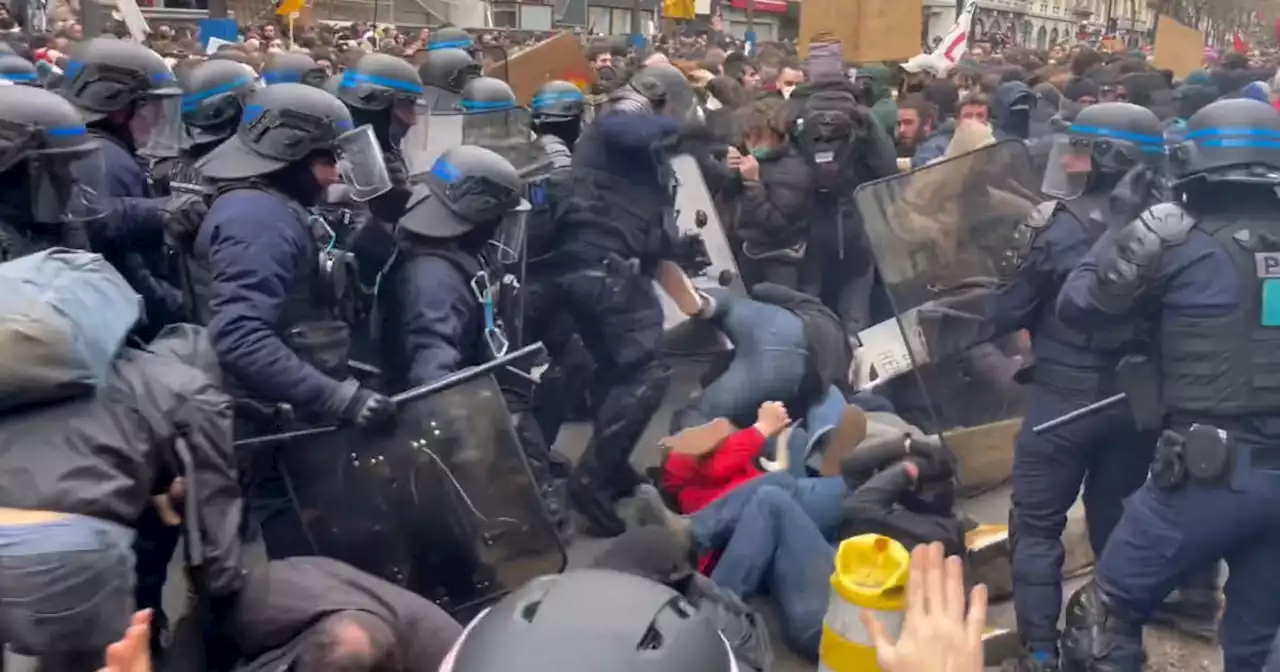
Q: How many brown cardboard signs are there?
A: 3